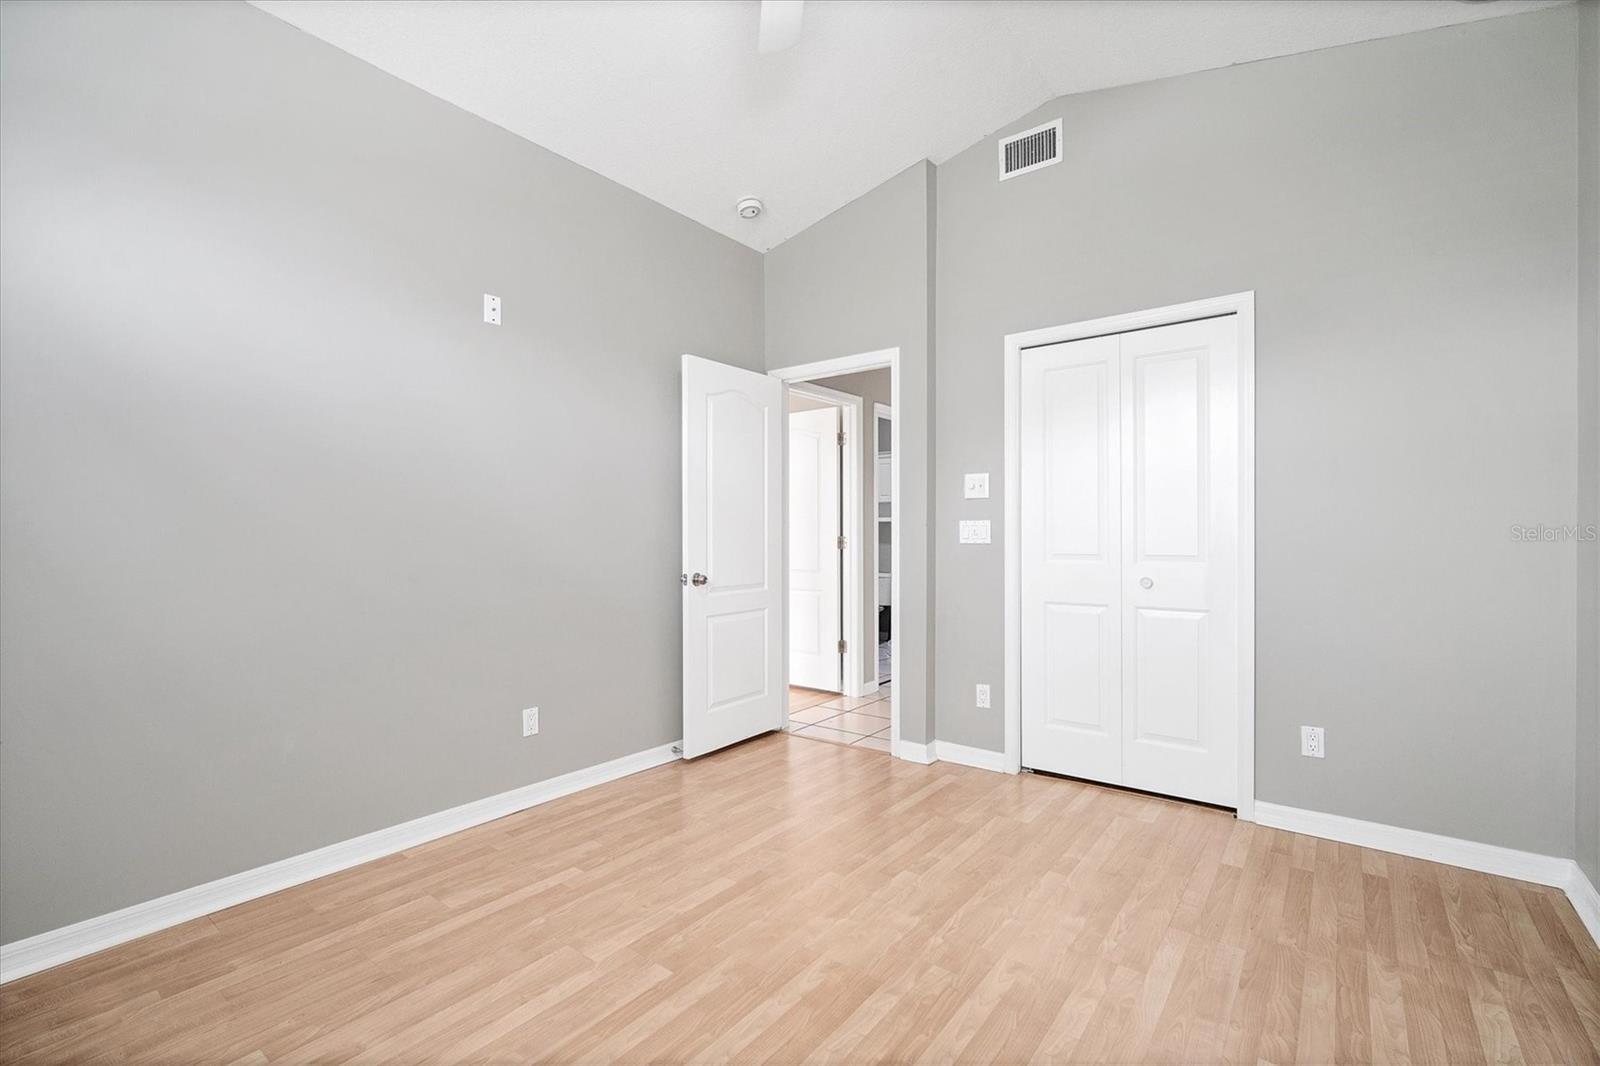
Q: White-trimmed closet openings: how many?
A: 1